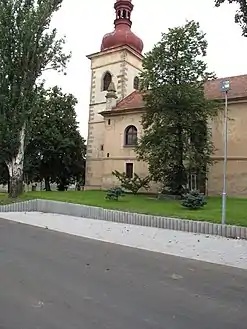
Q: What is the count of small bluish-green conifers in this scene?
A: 2